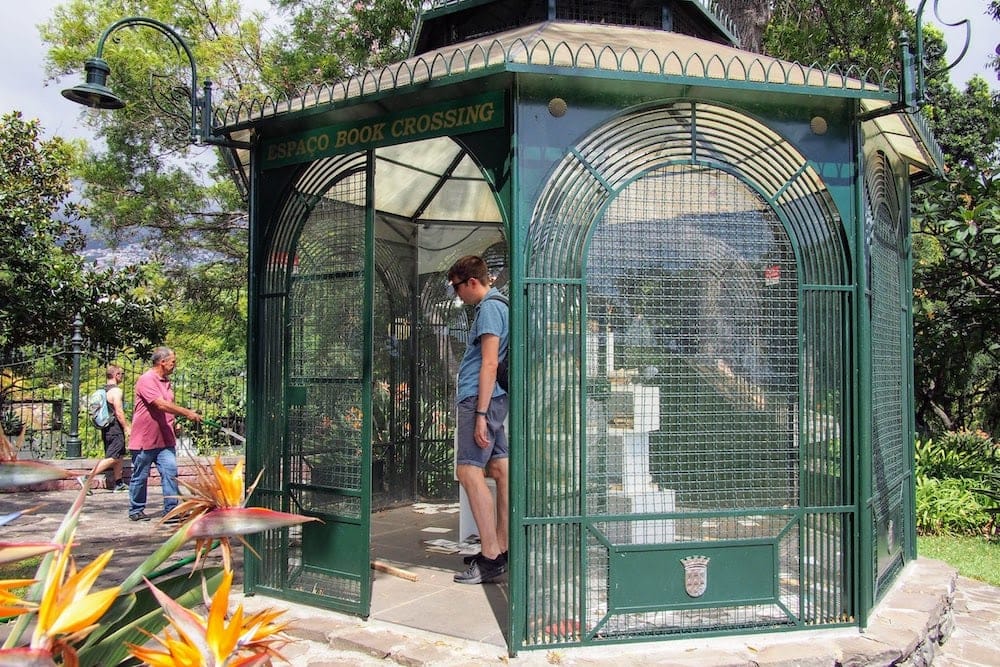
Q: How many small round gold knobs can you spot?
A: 2